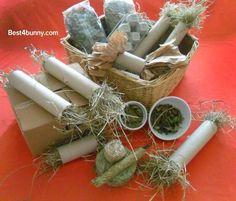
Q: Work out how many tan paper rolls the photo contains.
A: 7